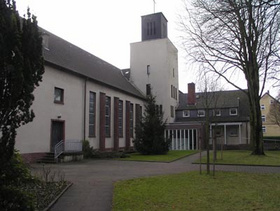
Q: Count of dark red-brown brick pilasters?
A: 4